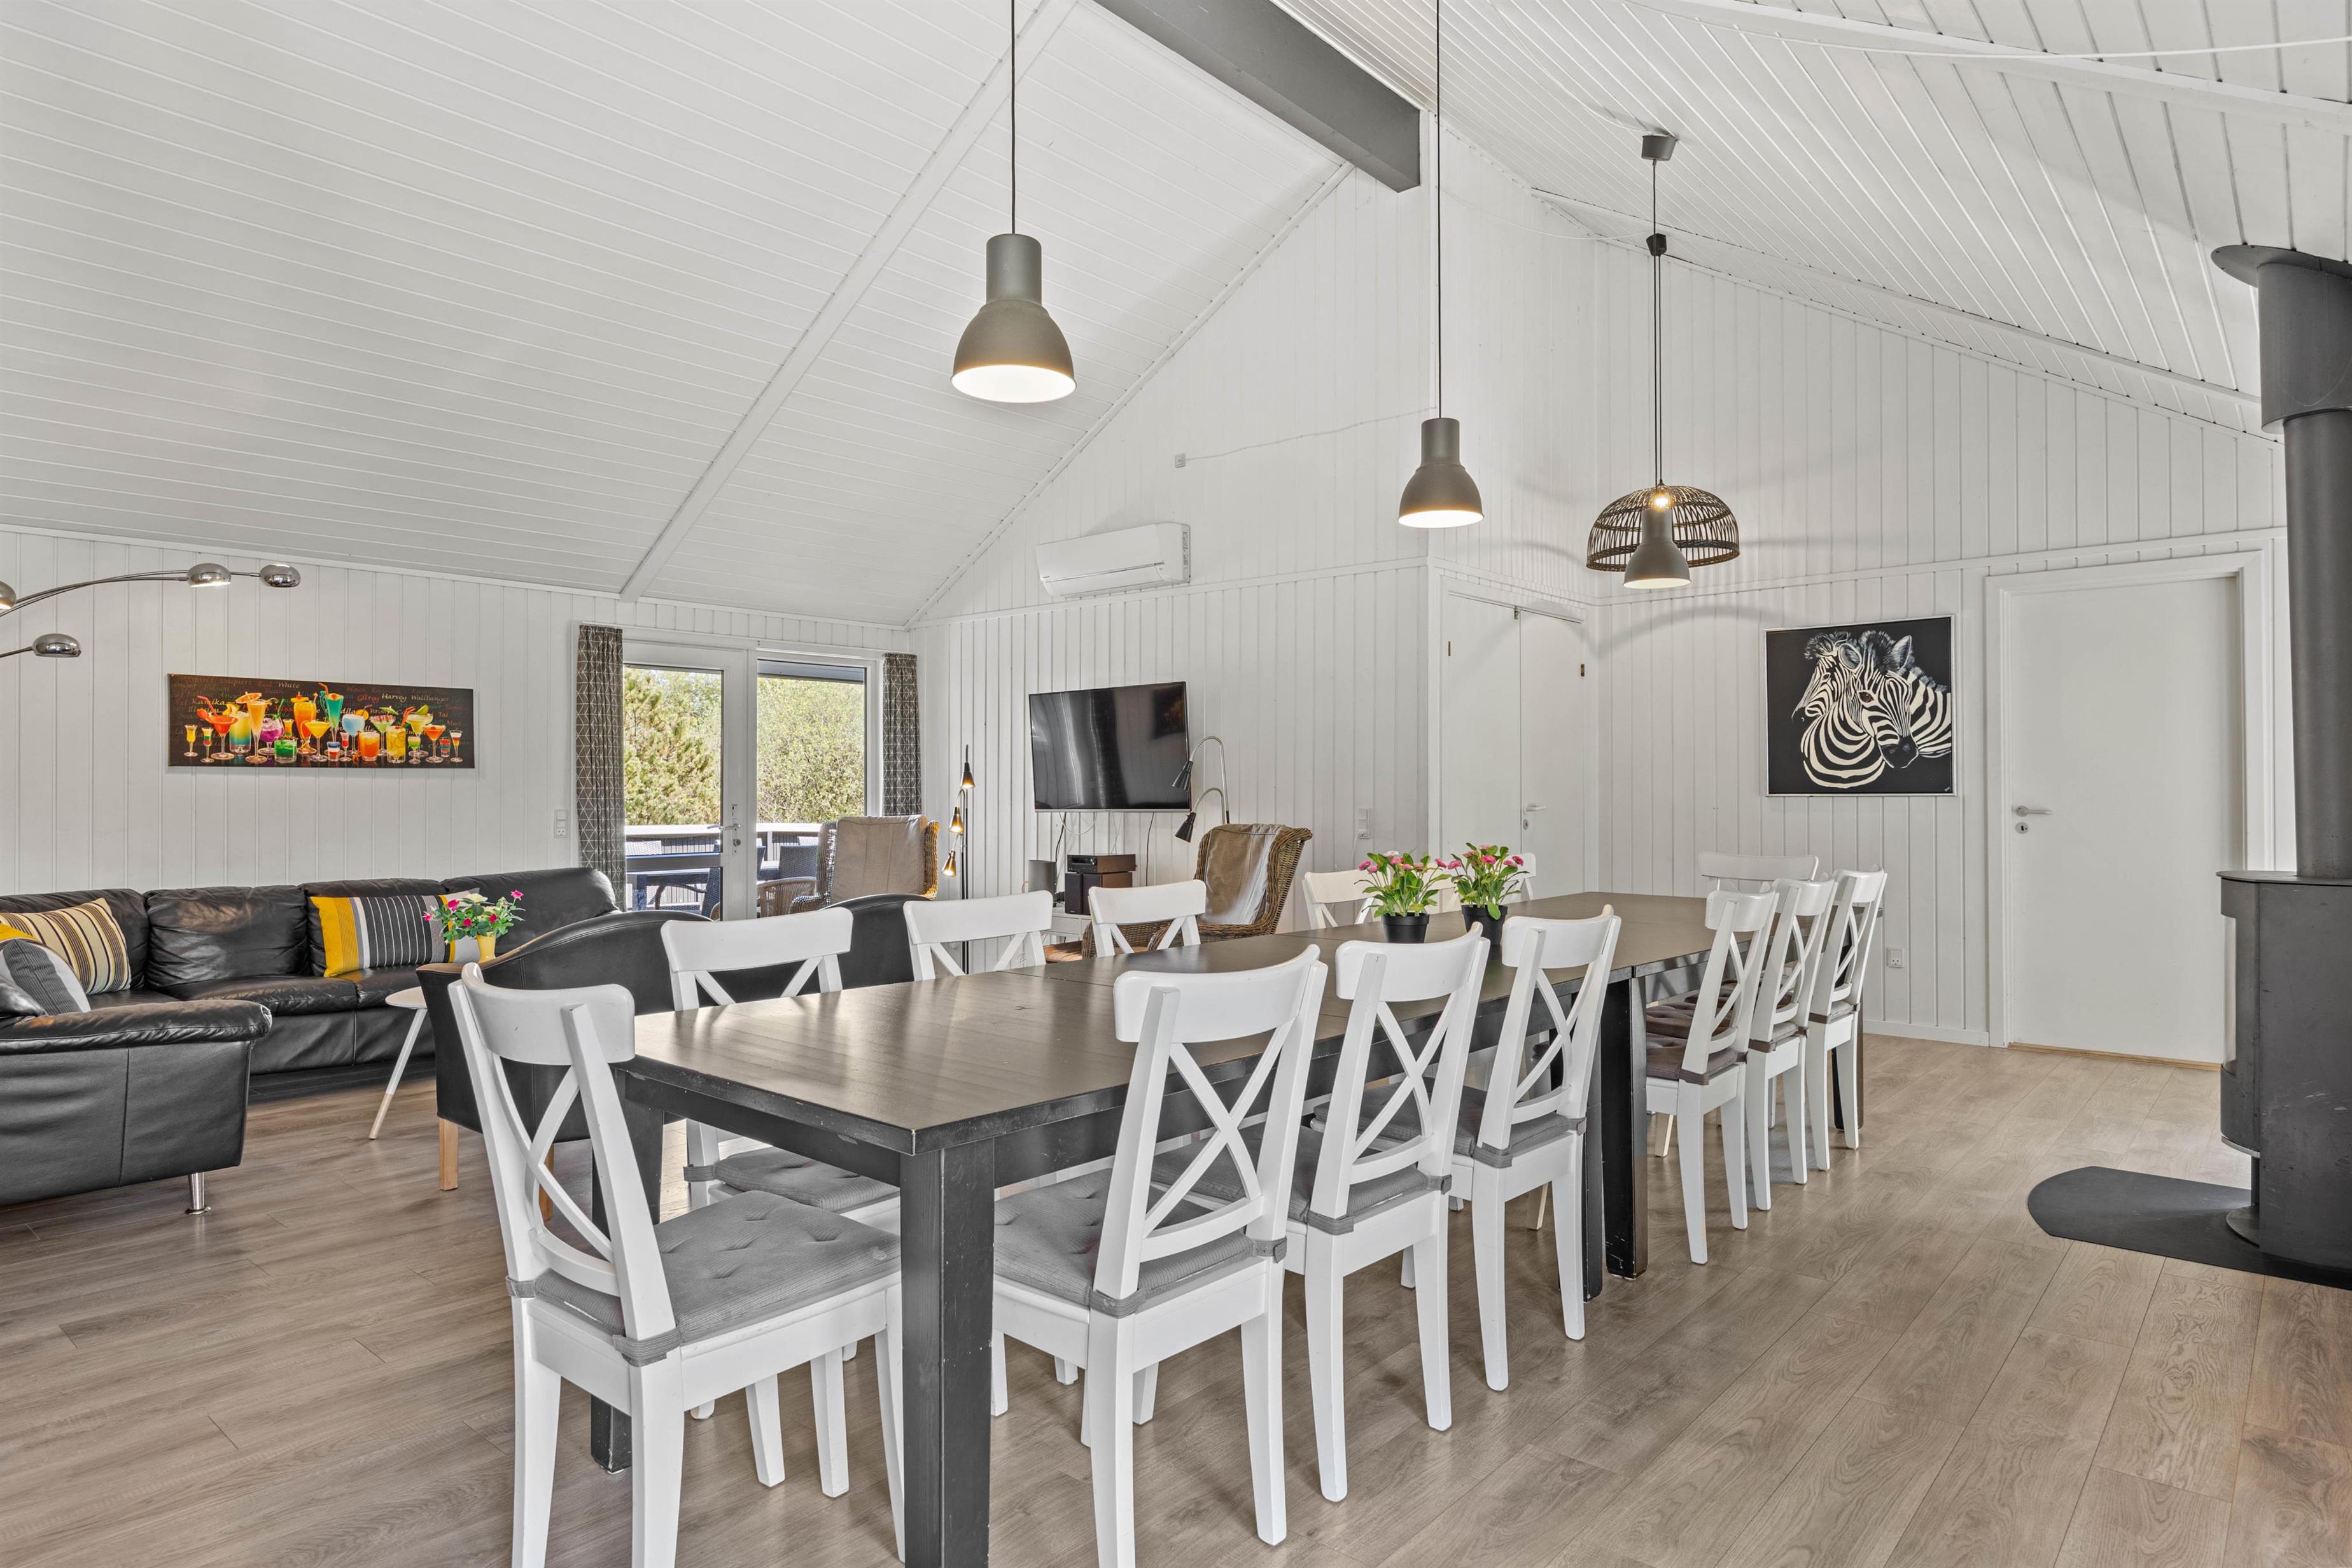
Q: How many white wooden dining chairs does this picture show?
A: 14